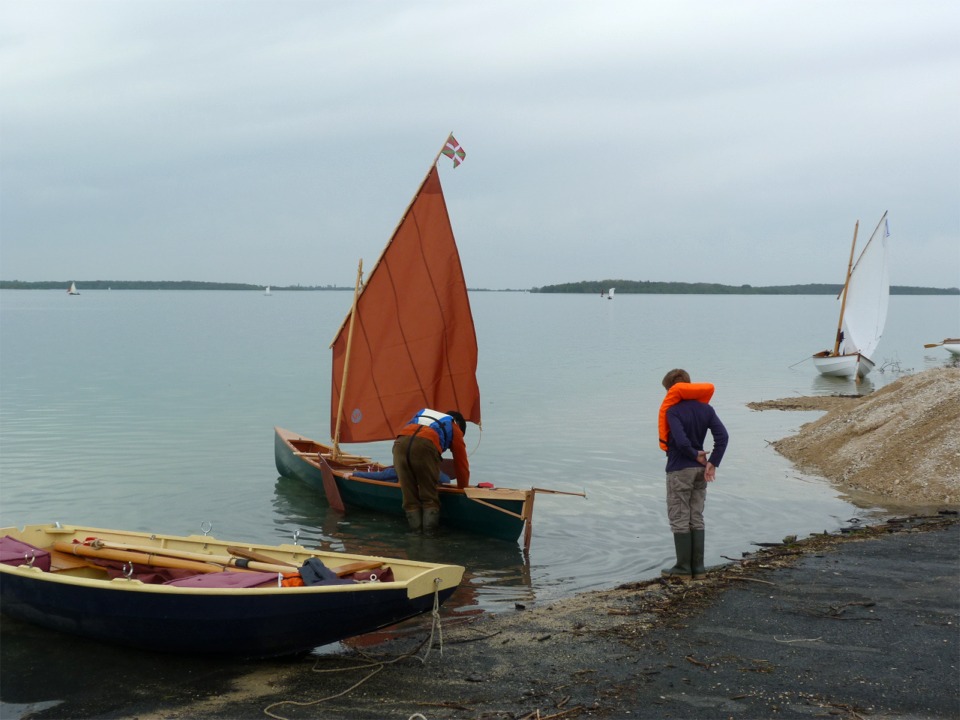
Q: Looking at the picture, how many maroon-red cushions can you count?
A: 2